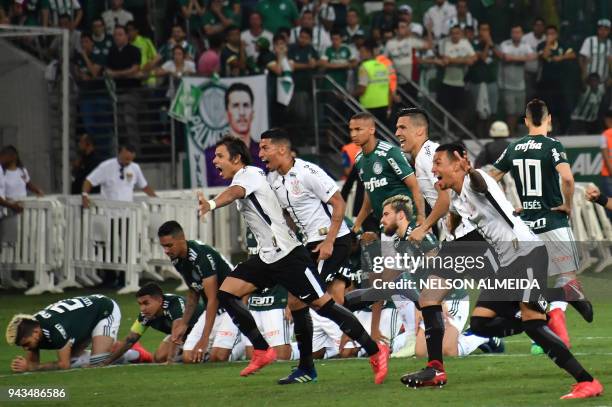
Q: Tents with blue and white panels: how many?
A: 0